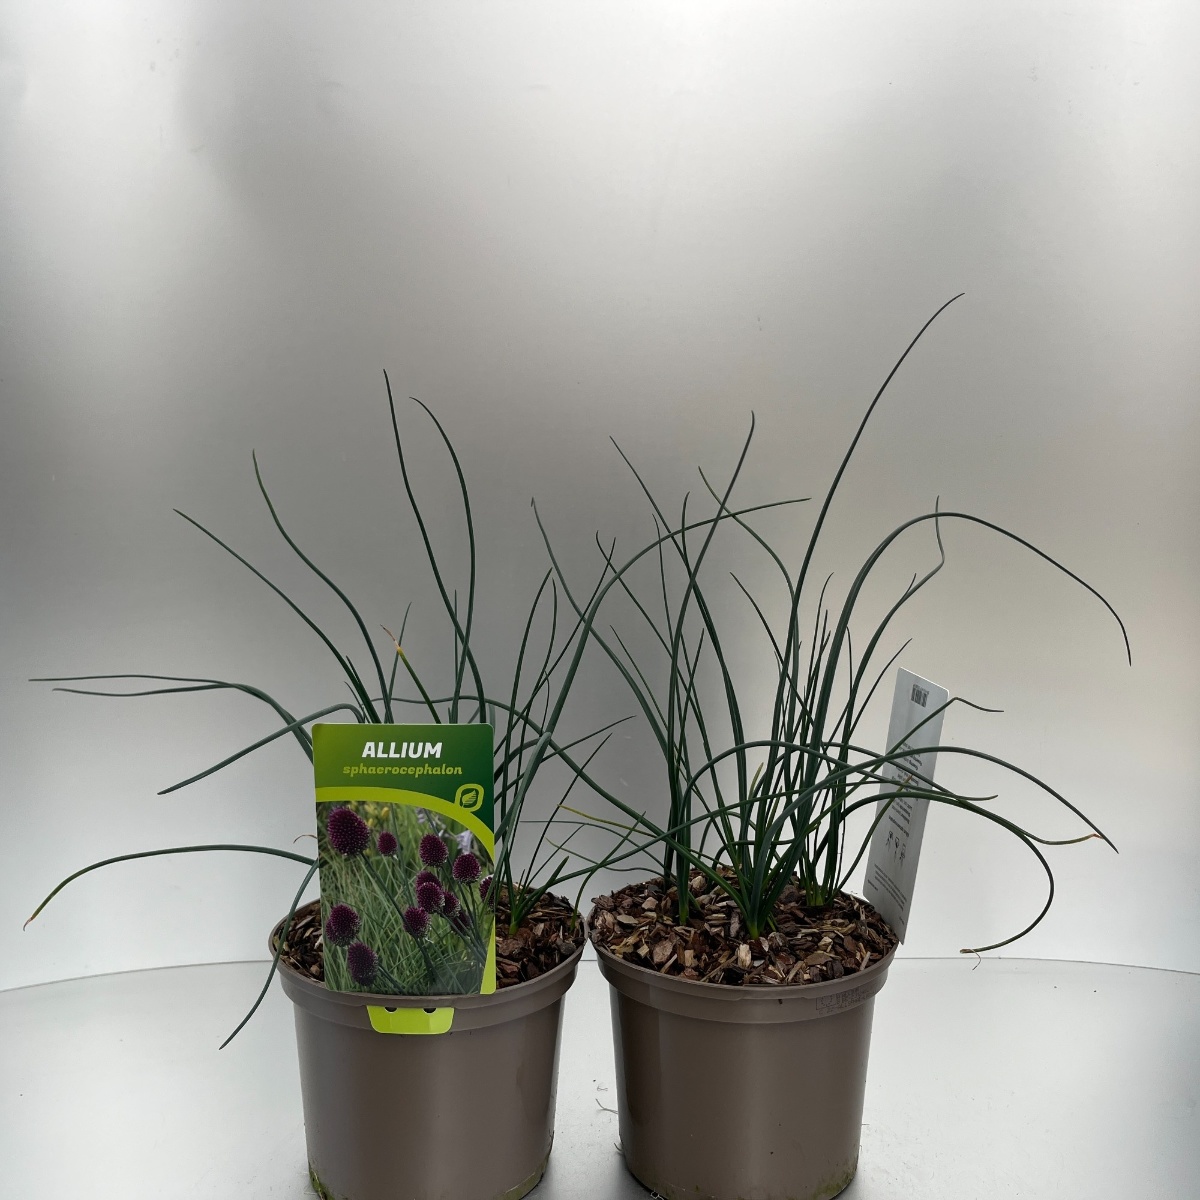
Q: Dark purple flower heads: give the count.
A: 12